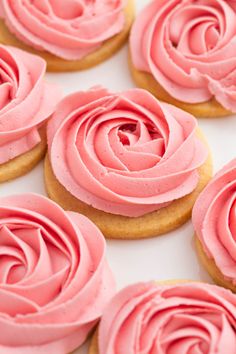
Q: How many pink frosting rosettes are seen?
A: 7